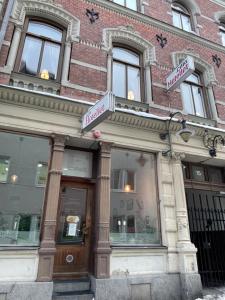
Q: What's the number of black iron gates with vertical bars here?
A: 1